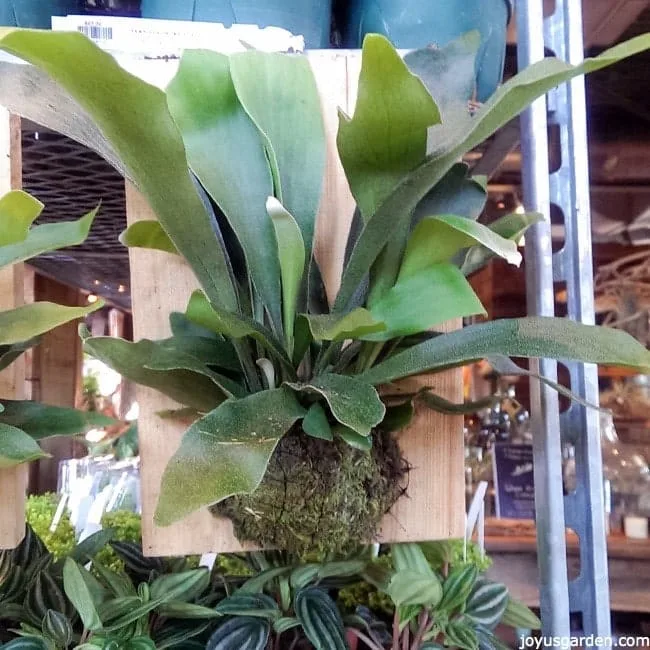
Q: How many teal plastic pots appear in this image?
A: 3